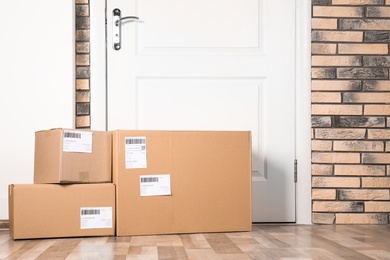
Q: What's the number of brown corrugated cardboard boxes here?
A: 3